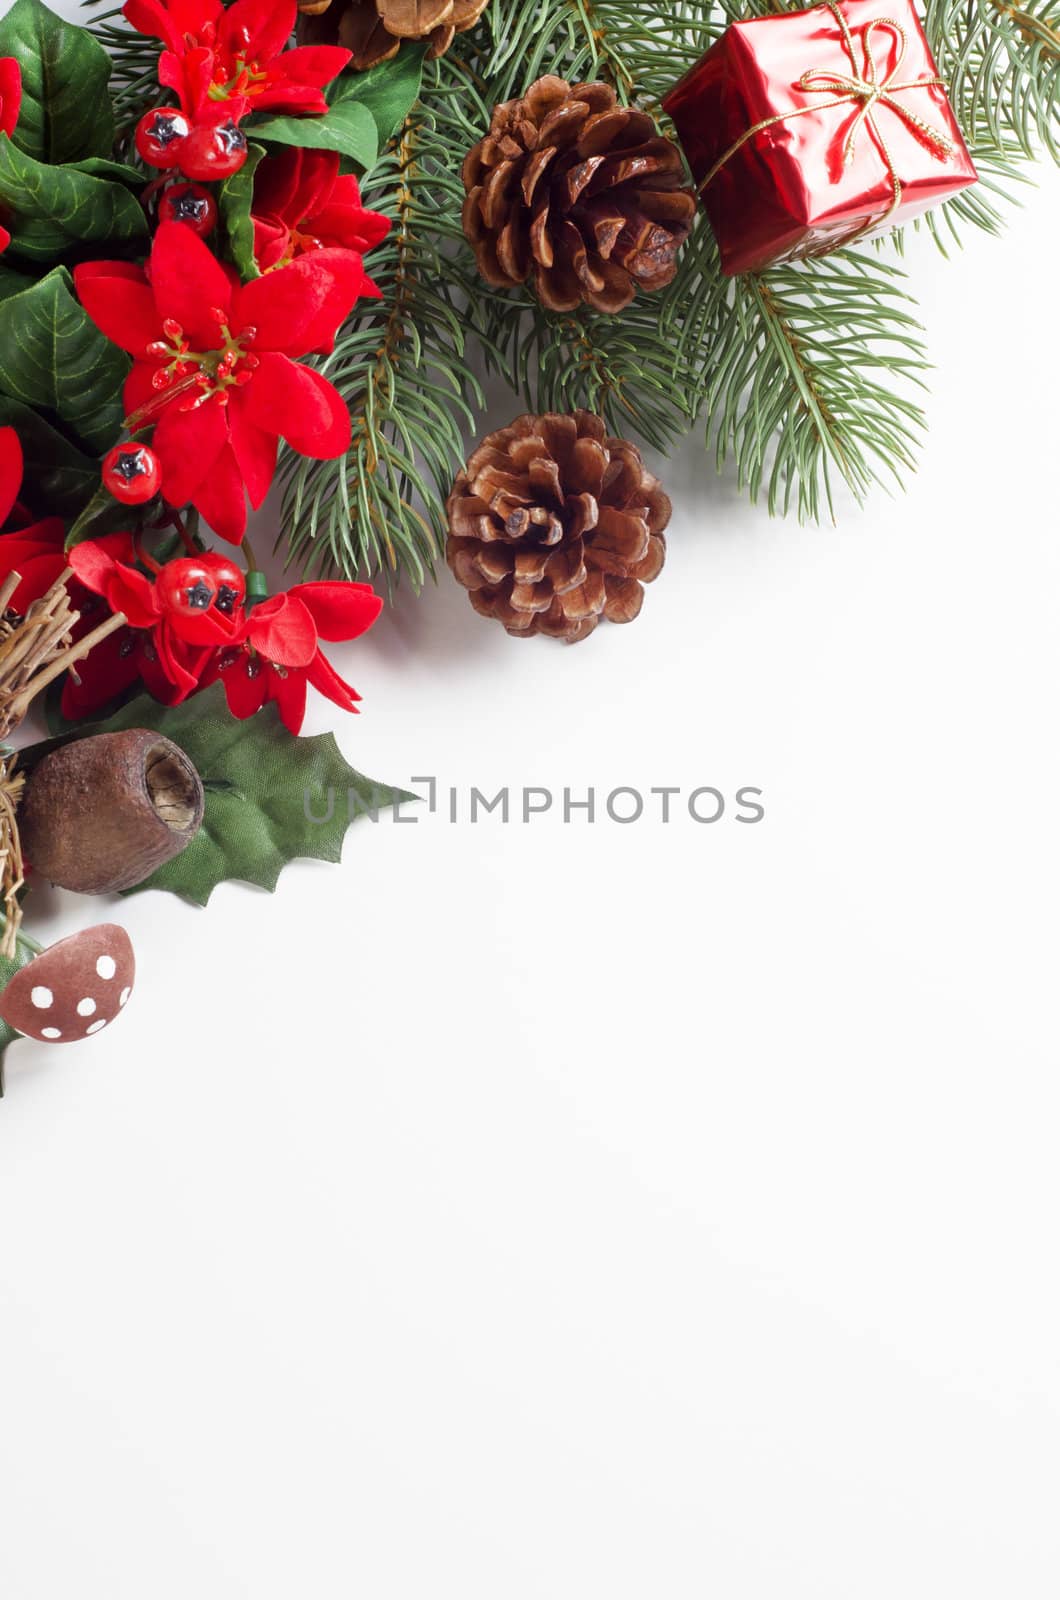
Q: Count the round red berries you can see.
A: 6